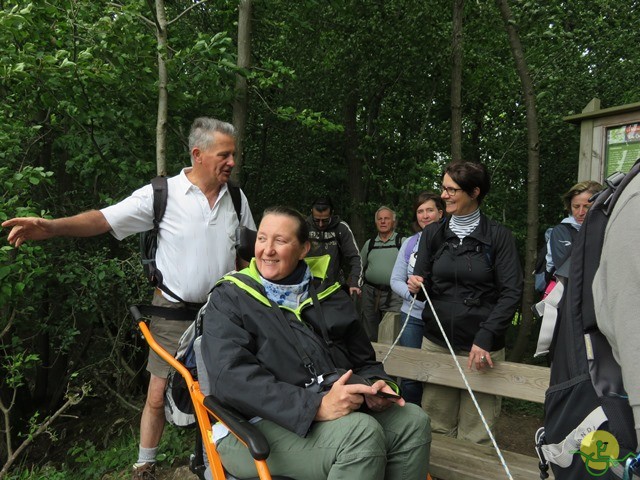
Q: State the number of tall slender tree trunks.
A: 4